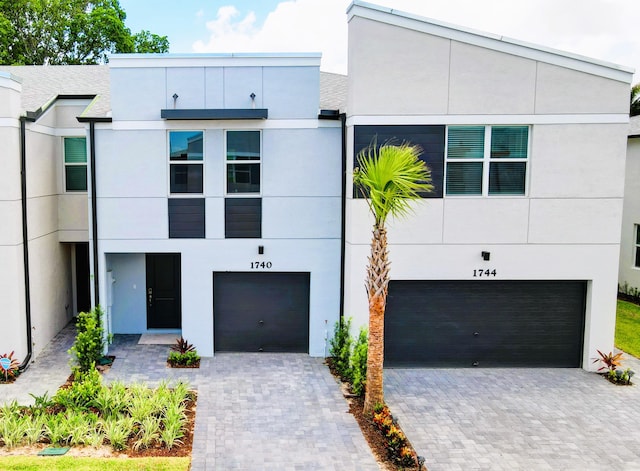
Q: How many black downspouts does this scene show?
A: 3